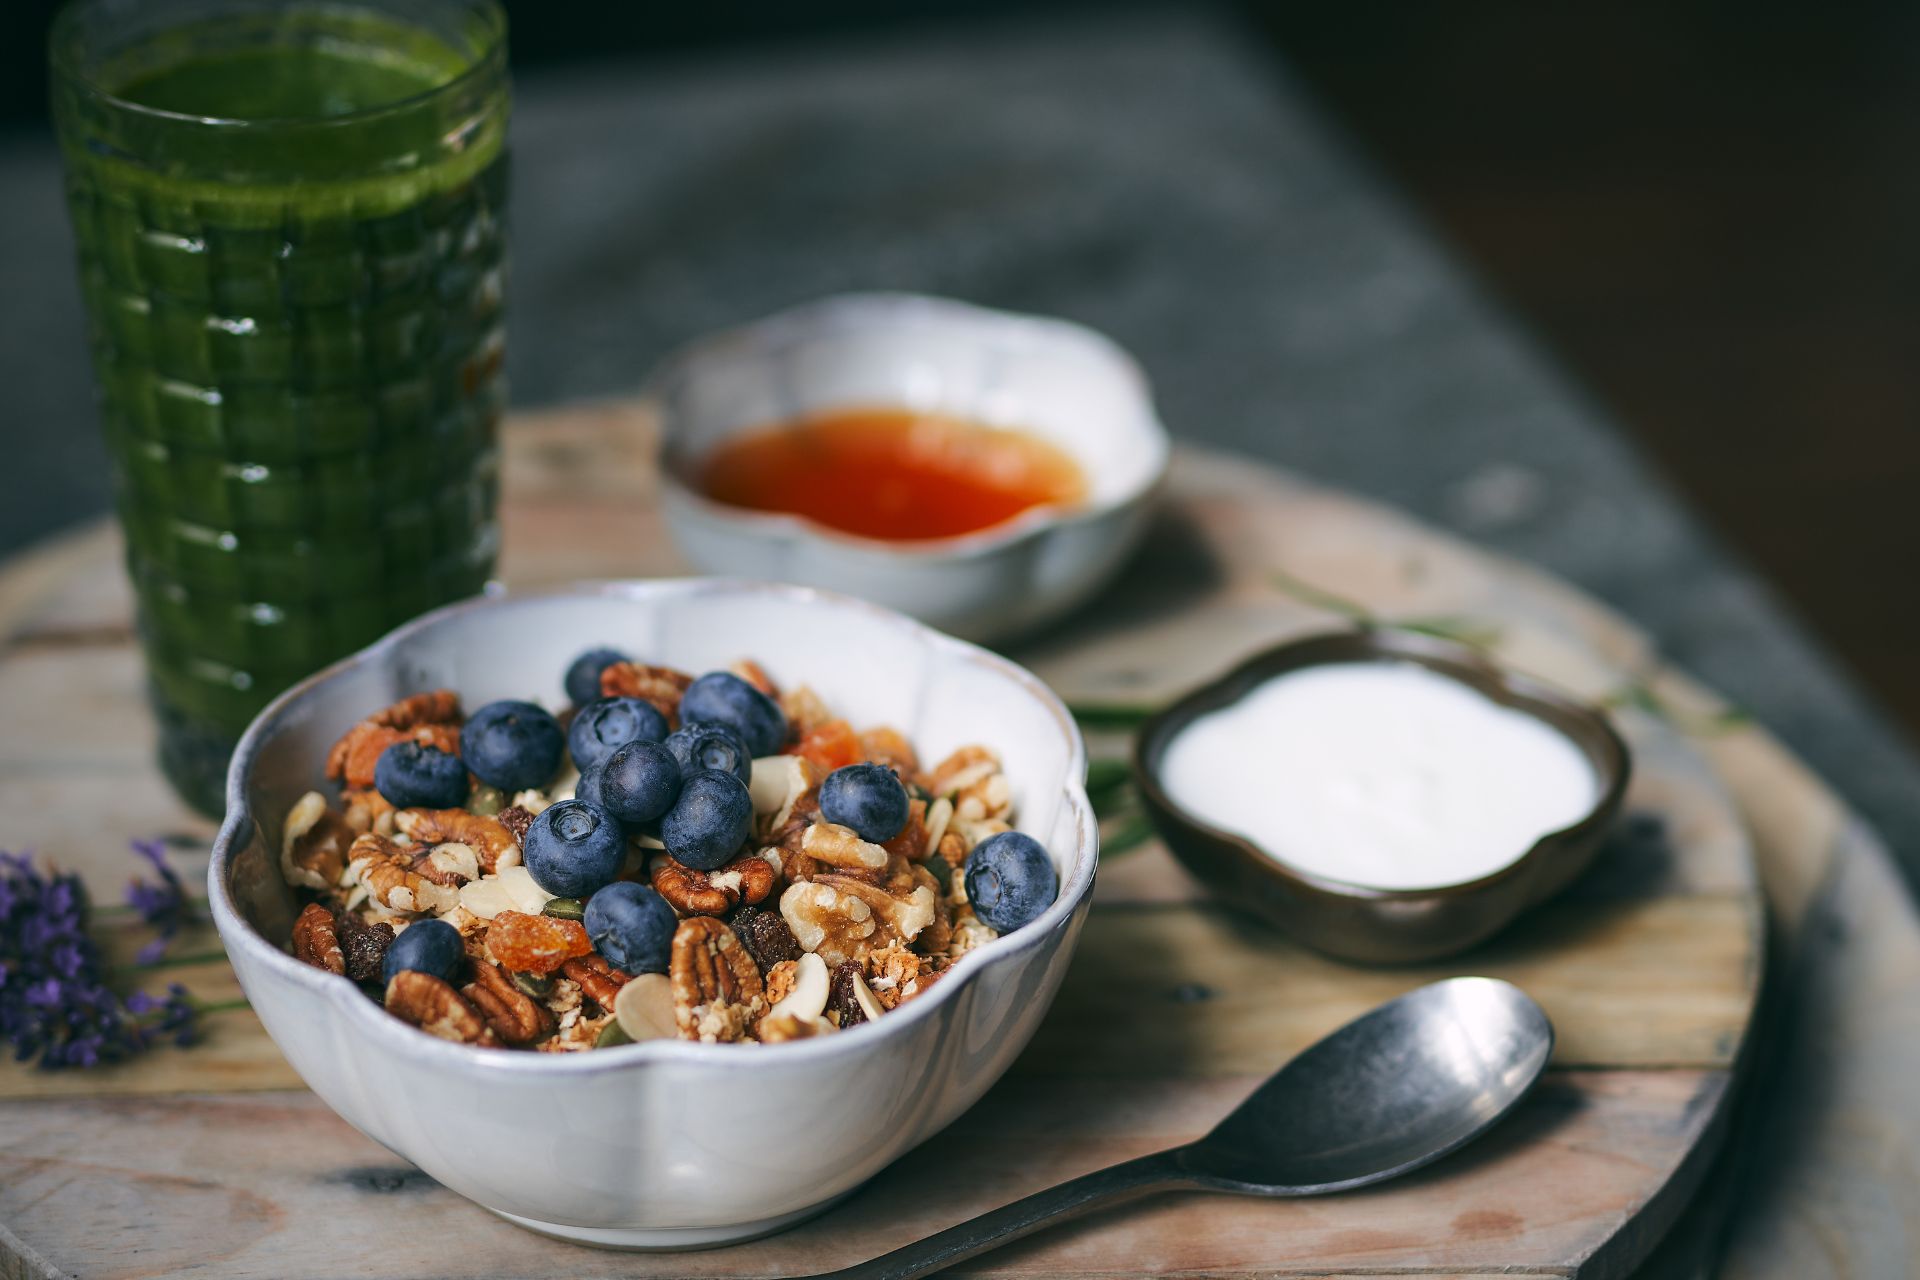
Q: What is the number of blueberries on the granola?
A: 14